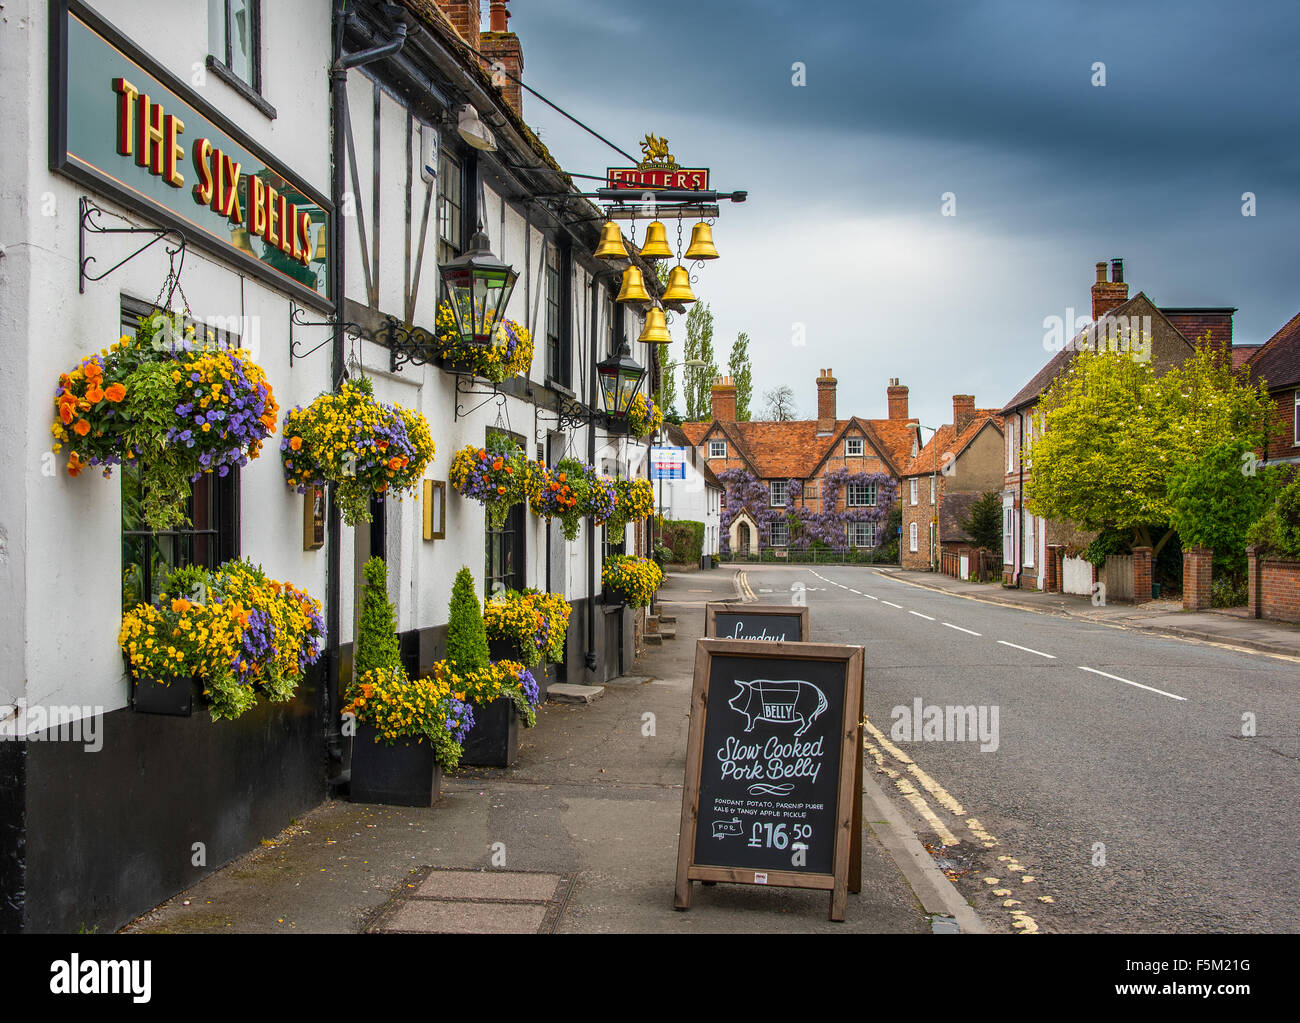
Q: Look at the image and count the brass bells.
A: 6